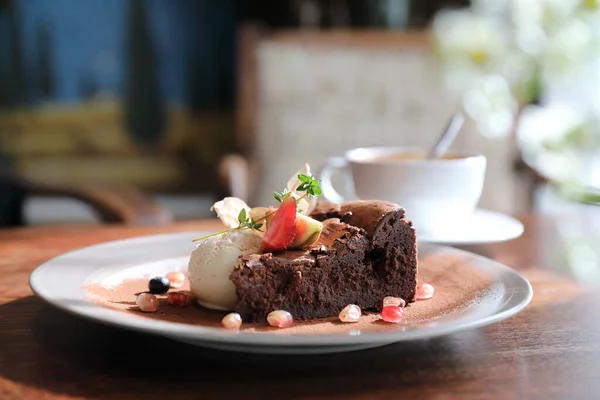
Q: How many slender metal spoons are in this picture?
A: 1